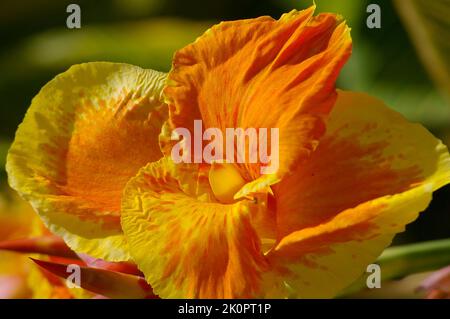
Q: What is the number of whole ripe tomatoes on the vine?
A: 0